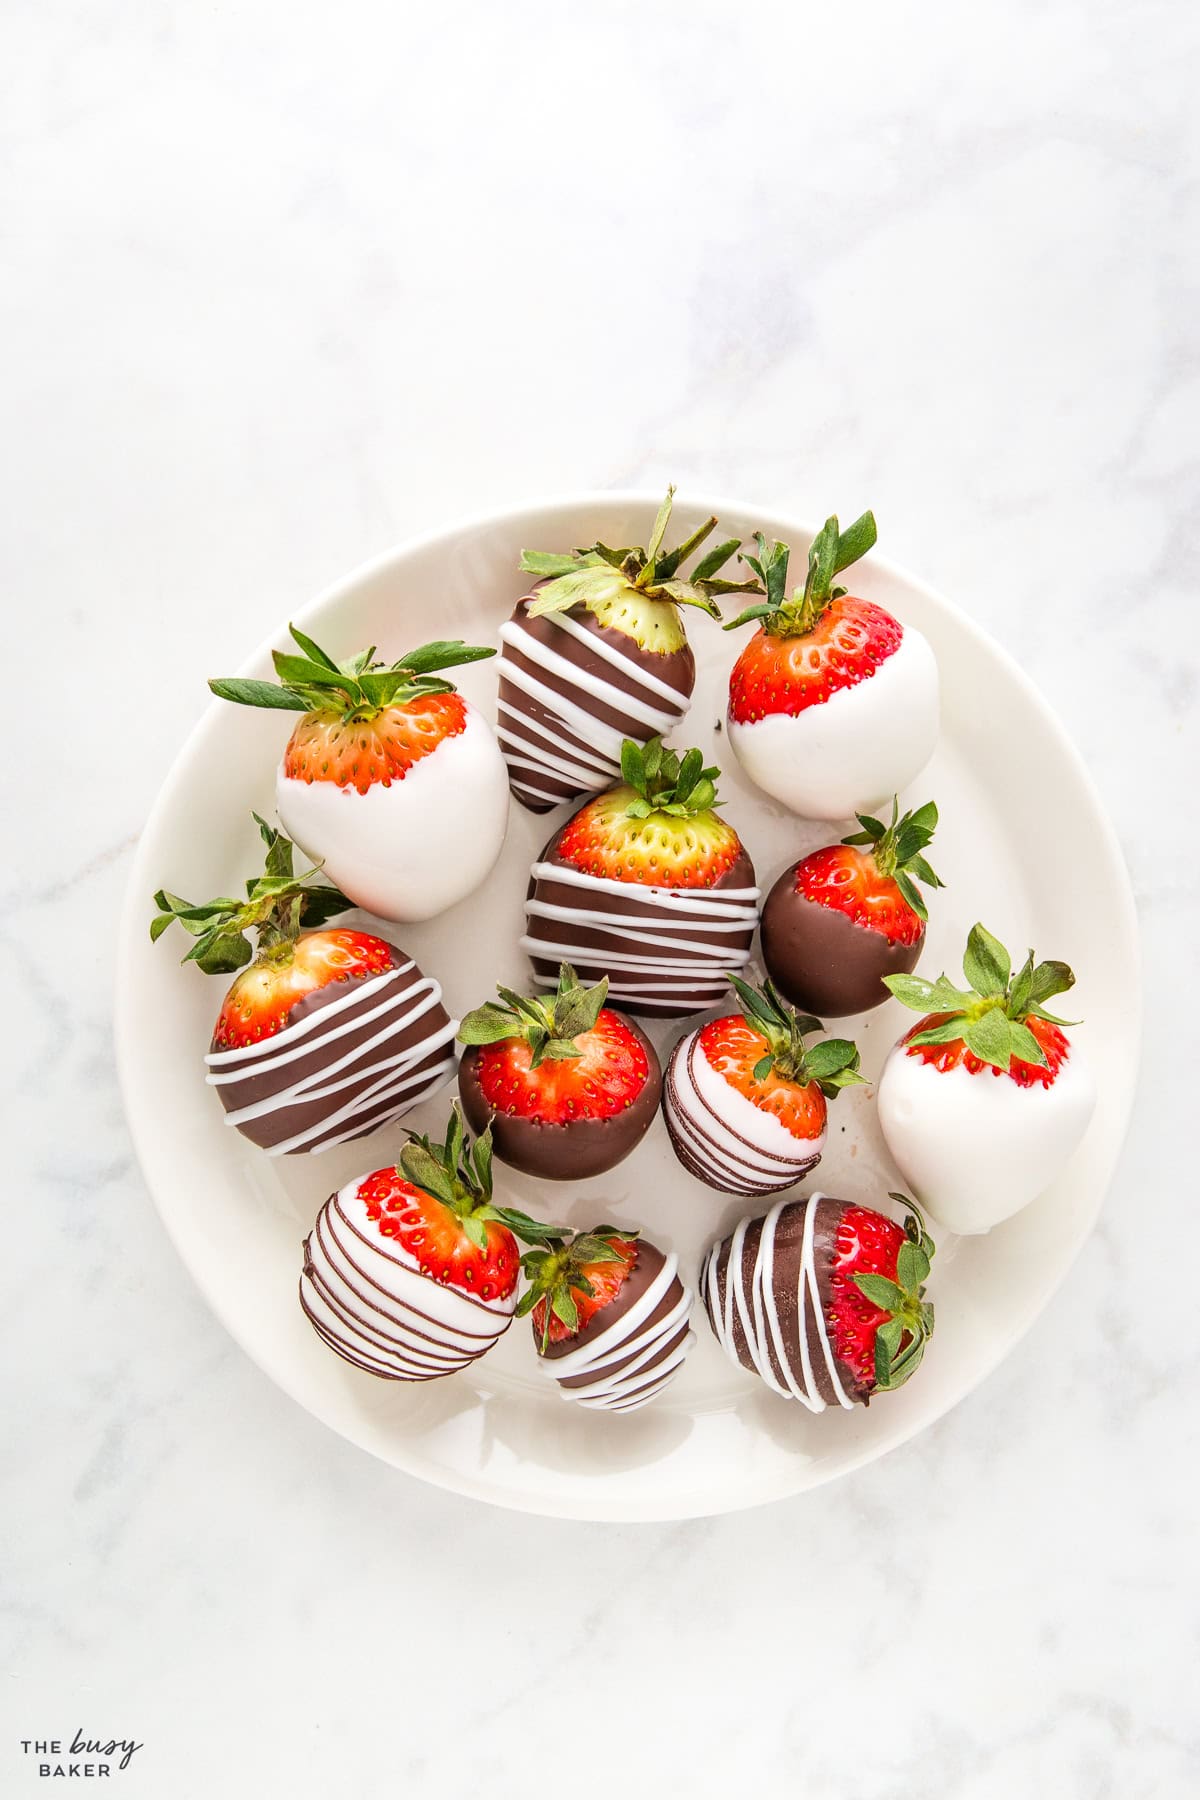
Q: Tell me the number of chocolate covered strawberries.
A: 12